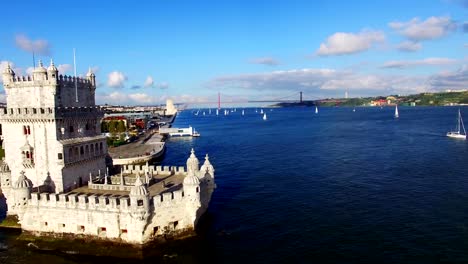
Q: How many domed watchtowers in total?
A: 10